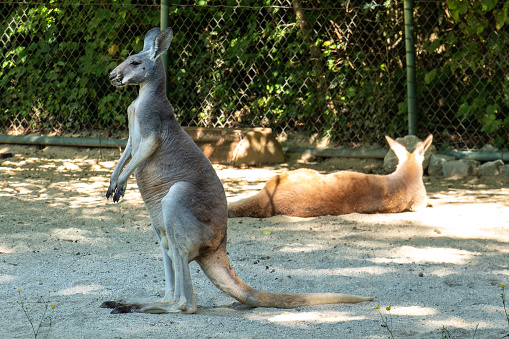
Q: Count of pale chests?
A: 1